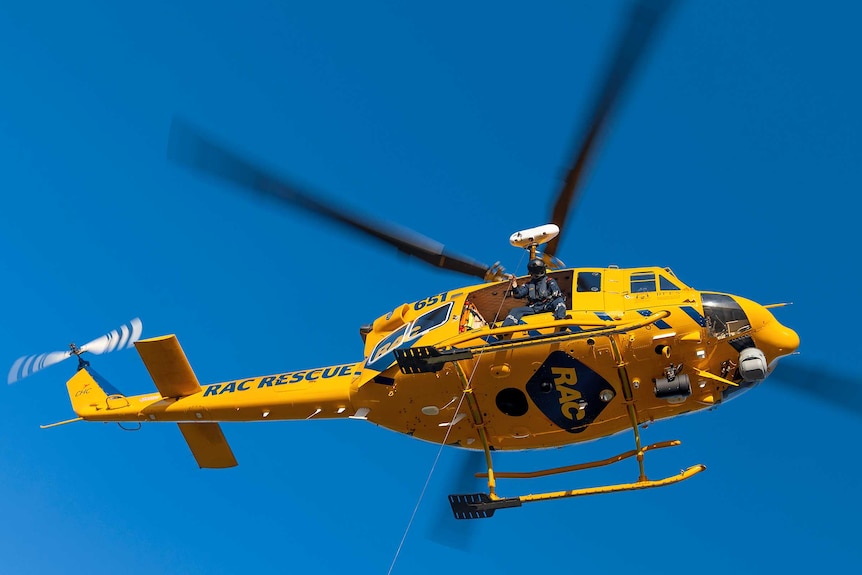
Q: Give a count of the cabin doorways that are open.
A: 1